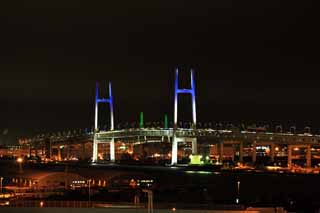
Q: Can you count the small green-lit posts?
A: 2